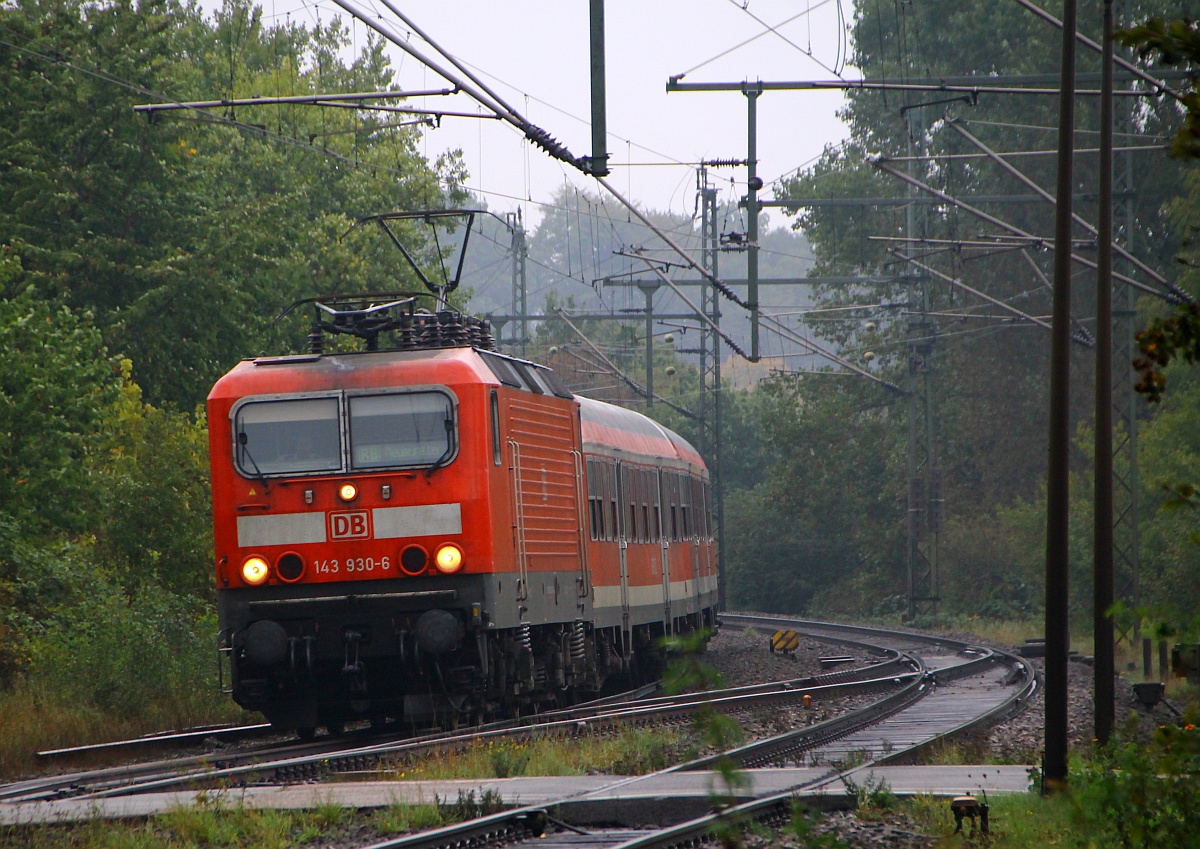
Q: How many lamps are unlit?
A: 2